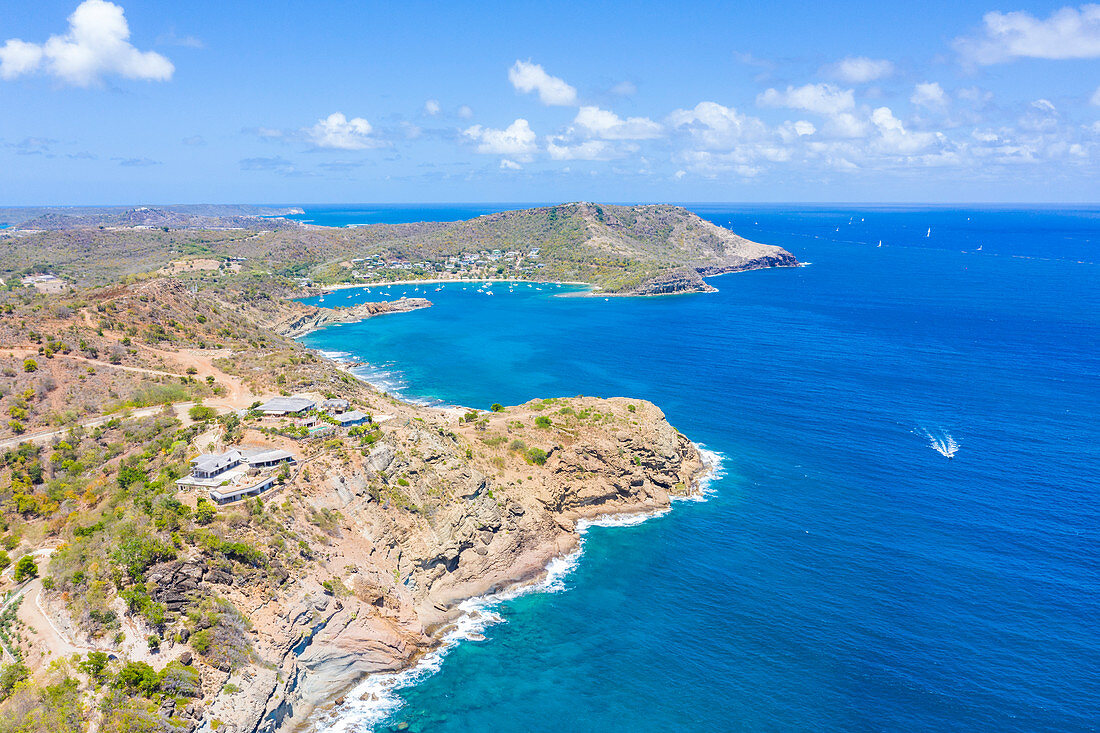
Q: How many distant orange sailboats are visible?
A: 0